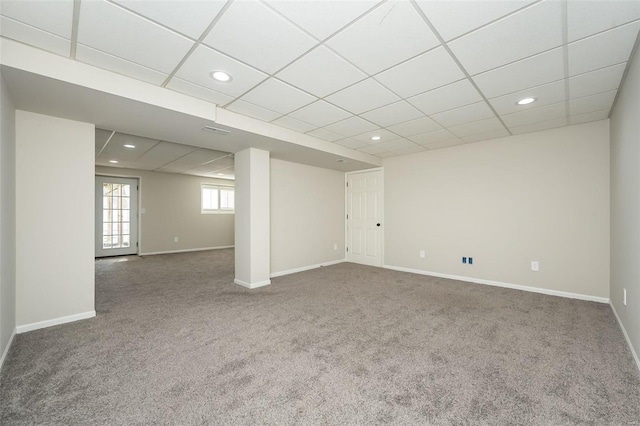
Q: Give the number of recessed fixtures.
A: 6